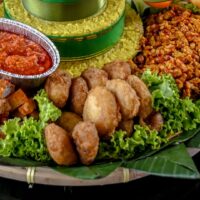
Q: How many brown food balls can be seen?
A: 12